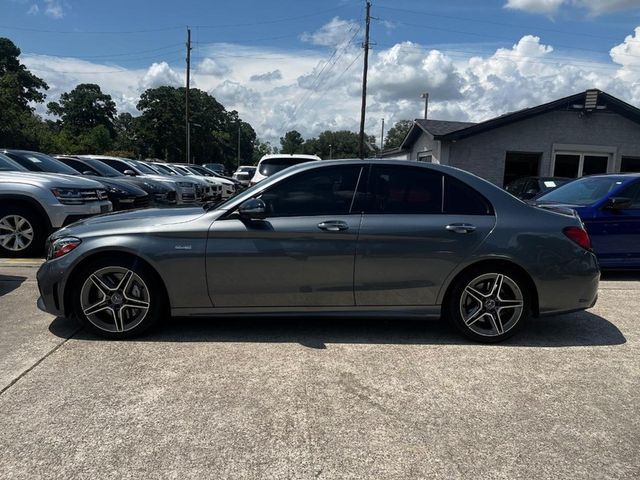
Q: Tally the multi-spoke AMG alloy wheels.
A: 2